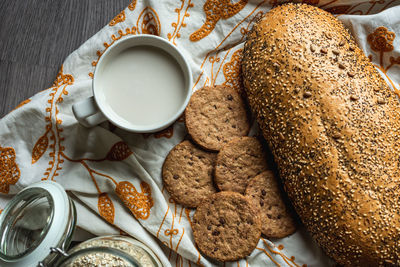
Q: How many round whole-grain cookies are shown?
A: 5